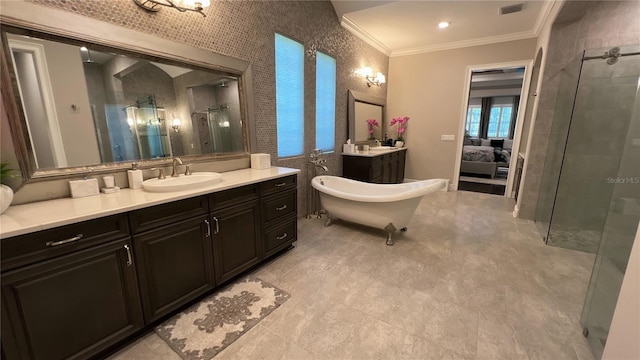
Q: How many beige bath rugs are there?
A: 1